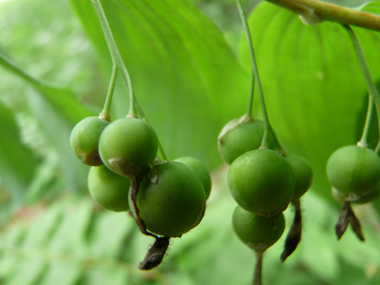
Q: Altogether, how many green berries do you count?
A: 11